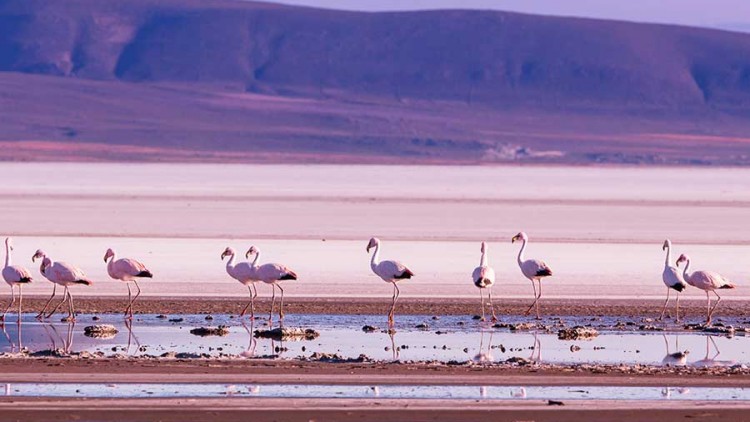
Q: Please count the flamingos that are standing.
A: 11